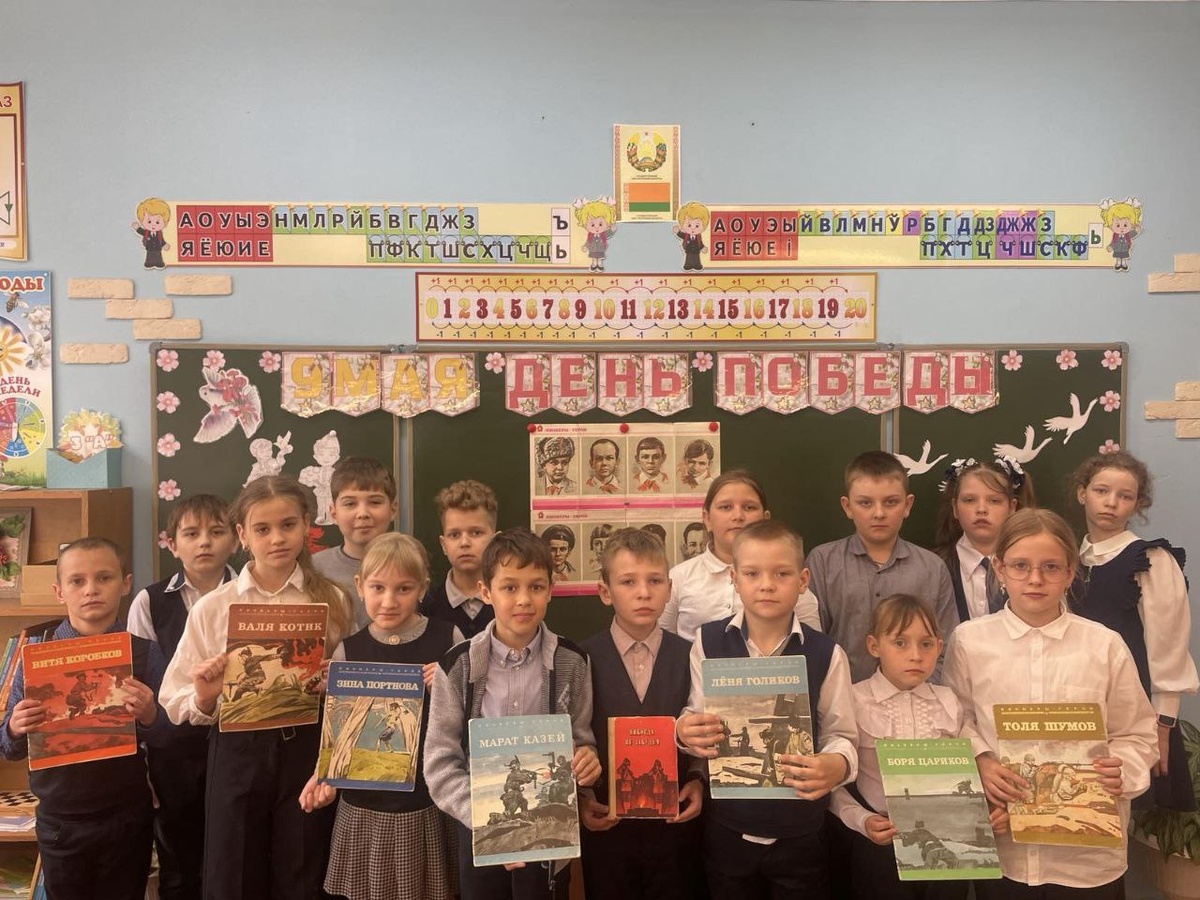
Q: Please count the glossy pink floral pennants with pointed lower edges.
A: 14